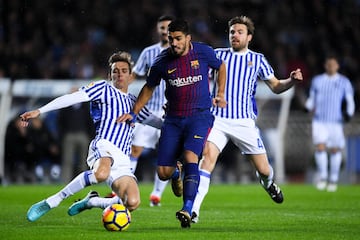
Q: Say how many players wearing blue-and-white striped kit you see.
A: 4